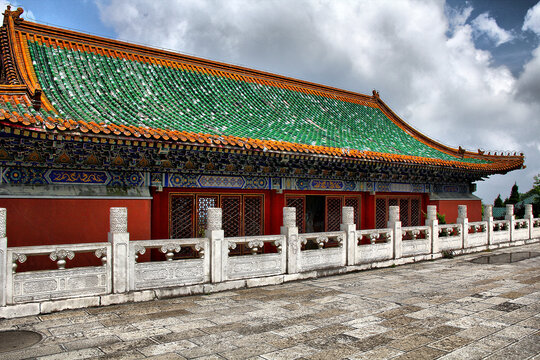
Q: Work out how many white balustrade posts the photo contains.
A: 11